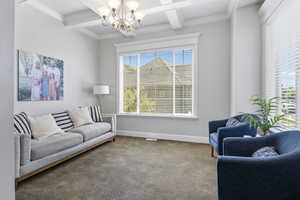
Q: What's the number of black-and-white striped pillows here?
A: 3